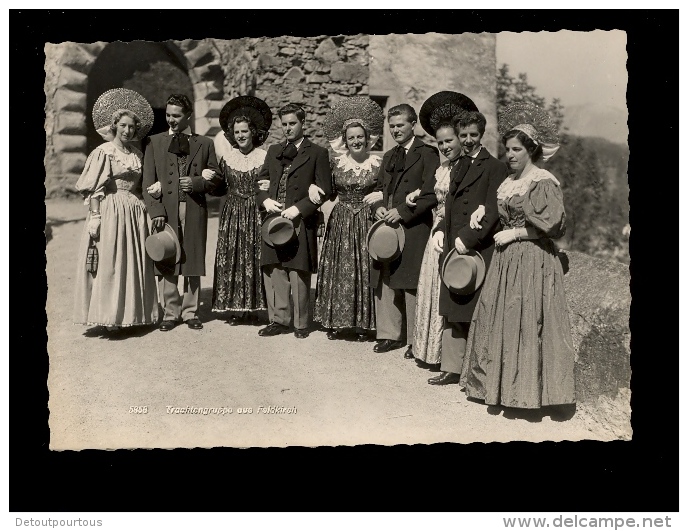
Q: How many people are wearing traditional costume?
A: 9